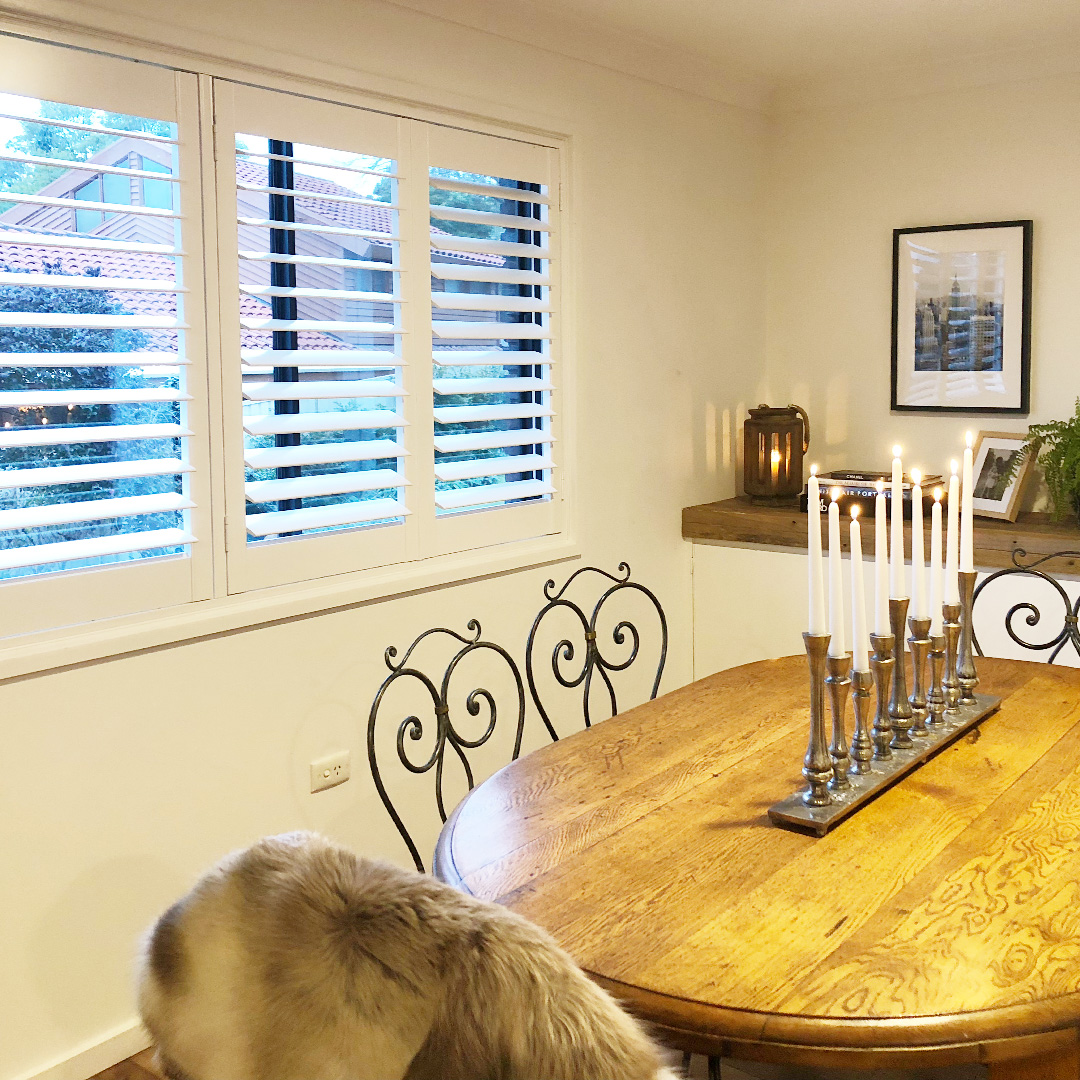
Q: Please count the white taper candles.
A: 9